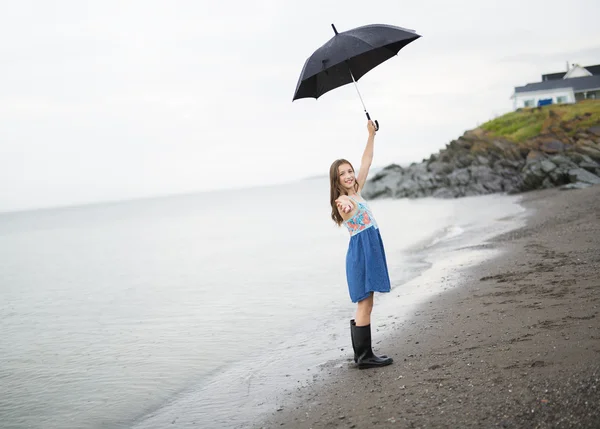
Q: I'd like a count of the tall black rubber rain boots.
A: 2